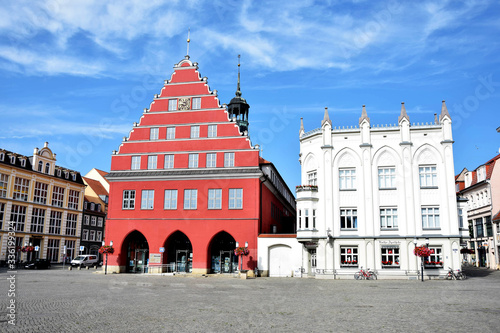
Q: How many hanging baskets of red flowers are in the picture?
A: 4